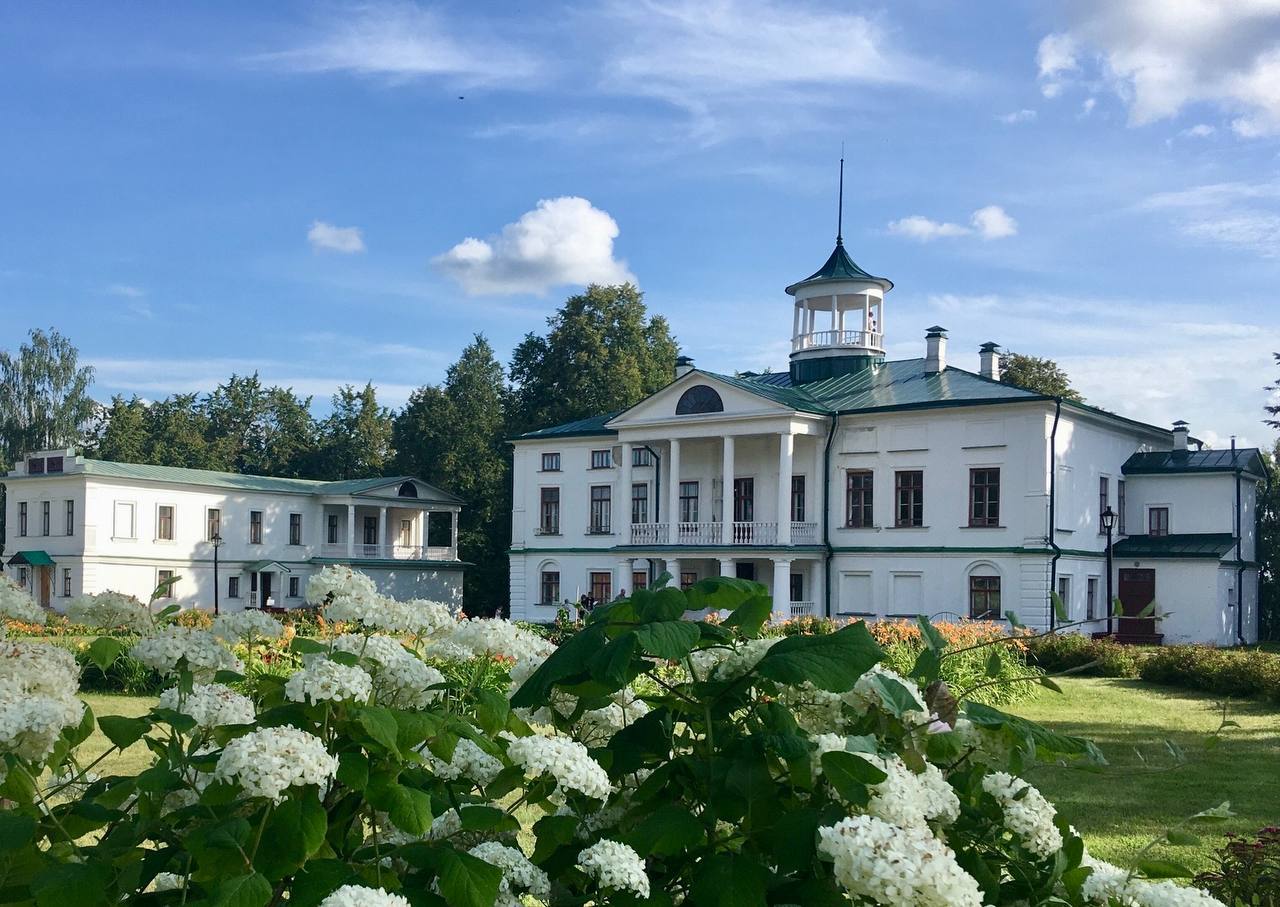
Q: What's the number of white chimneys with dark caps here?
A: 4